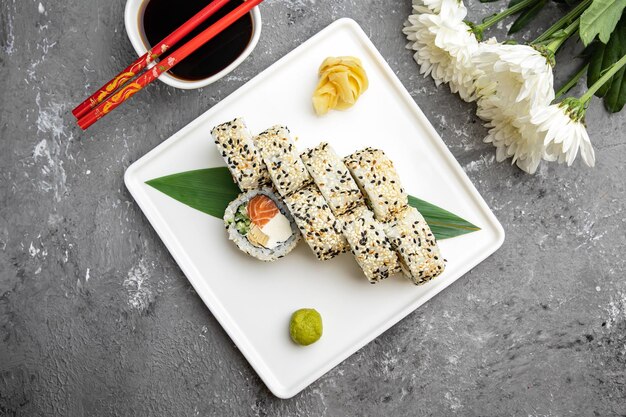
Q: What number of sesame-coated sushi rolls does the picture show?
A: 8